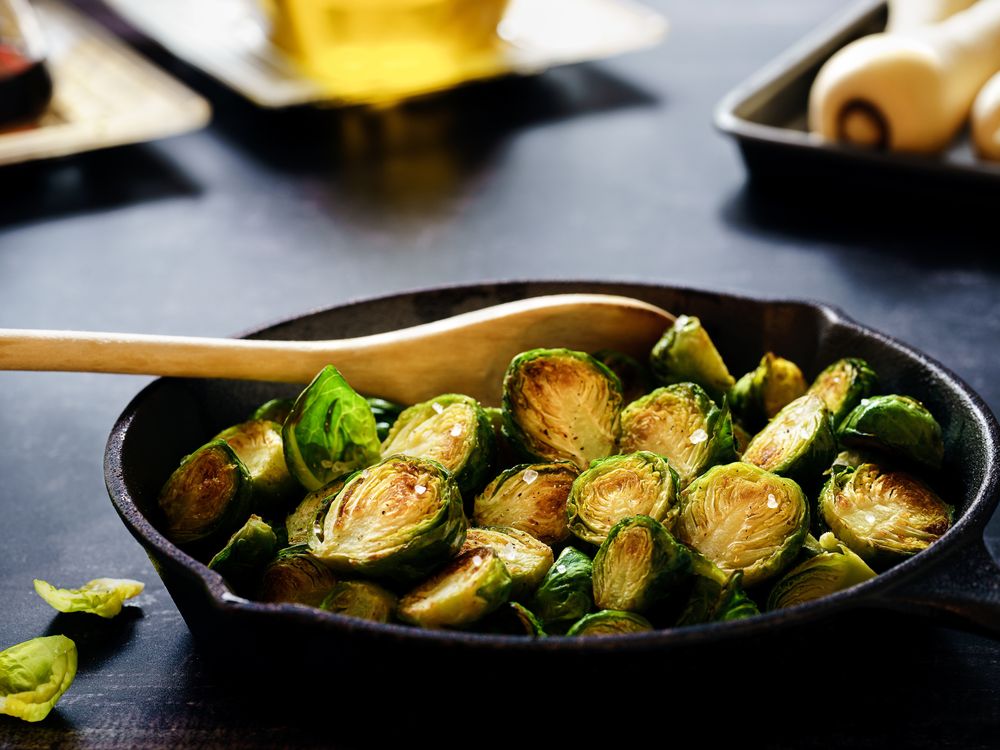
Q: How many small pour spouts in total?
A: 2